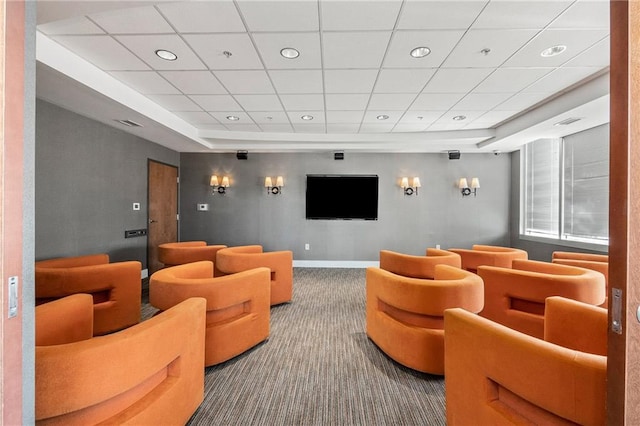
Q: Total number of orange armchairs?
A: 11